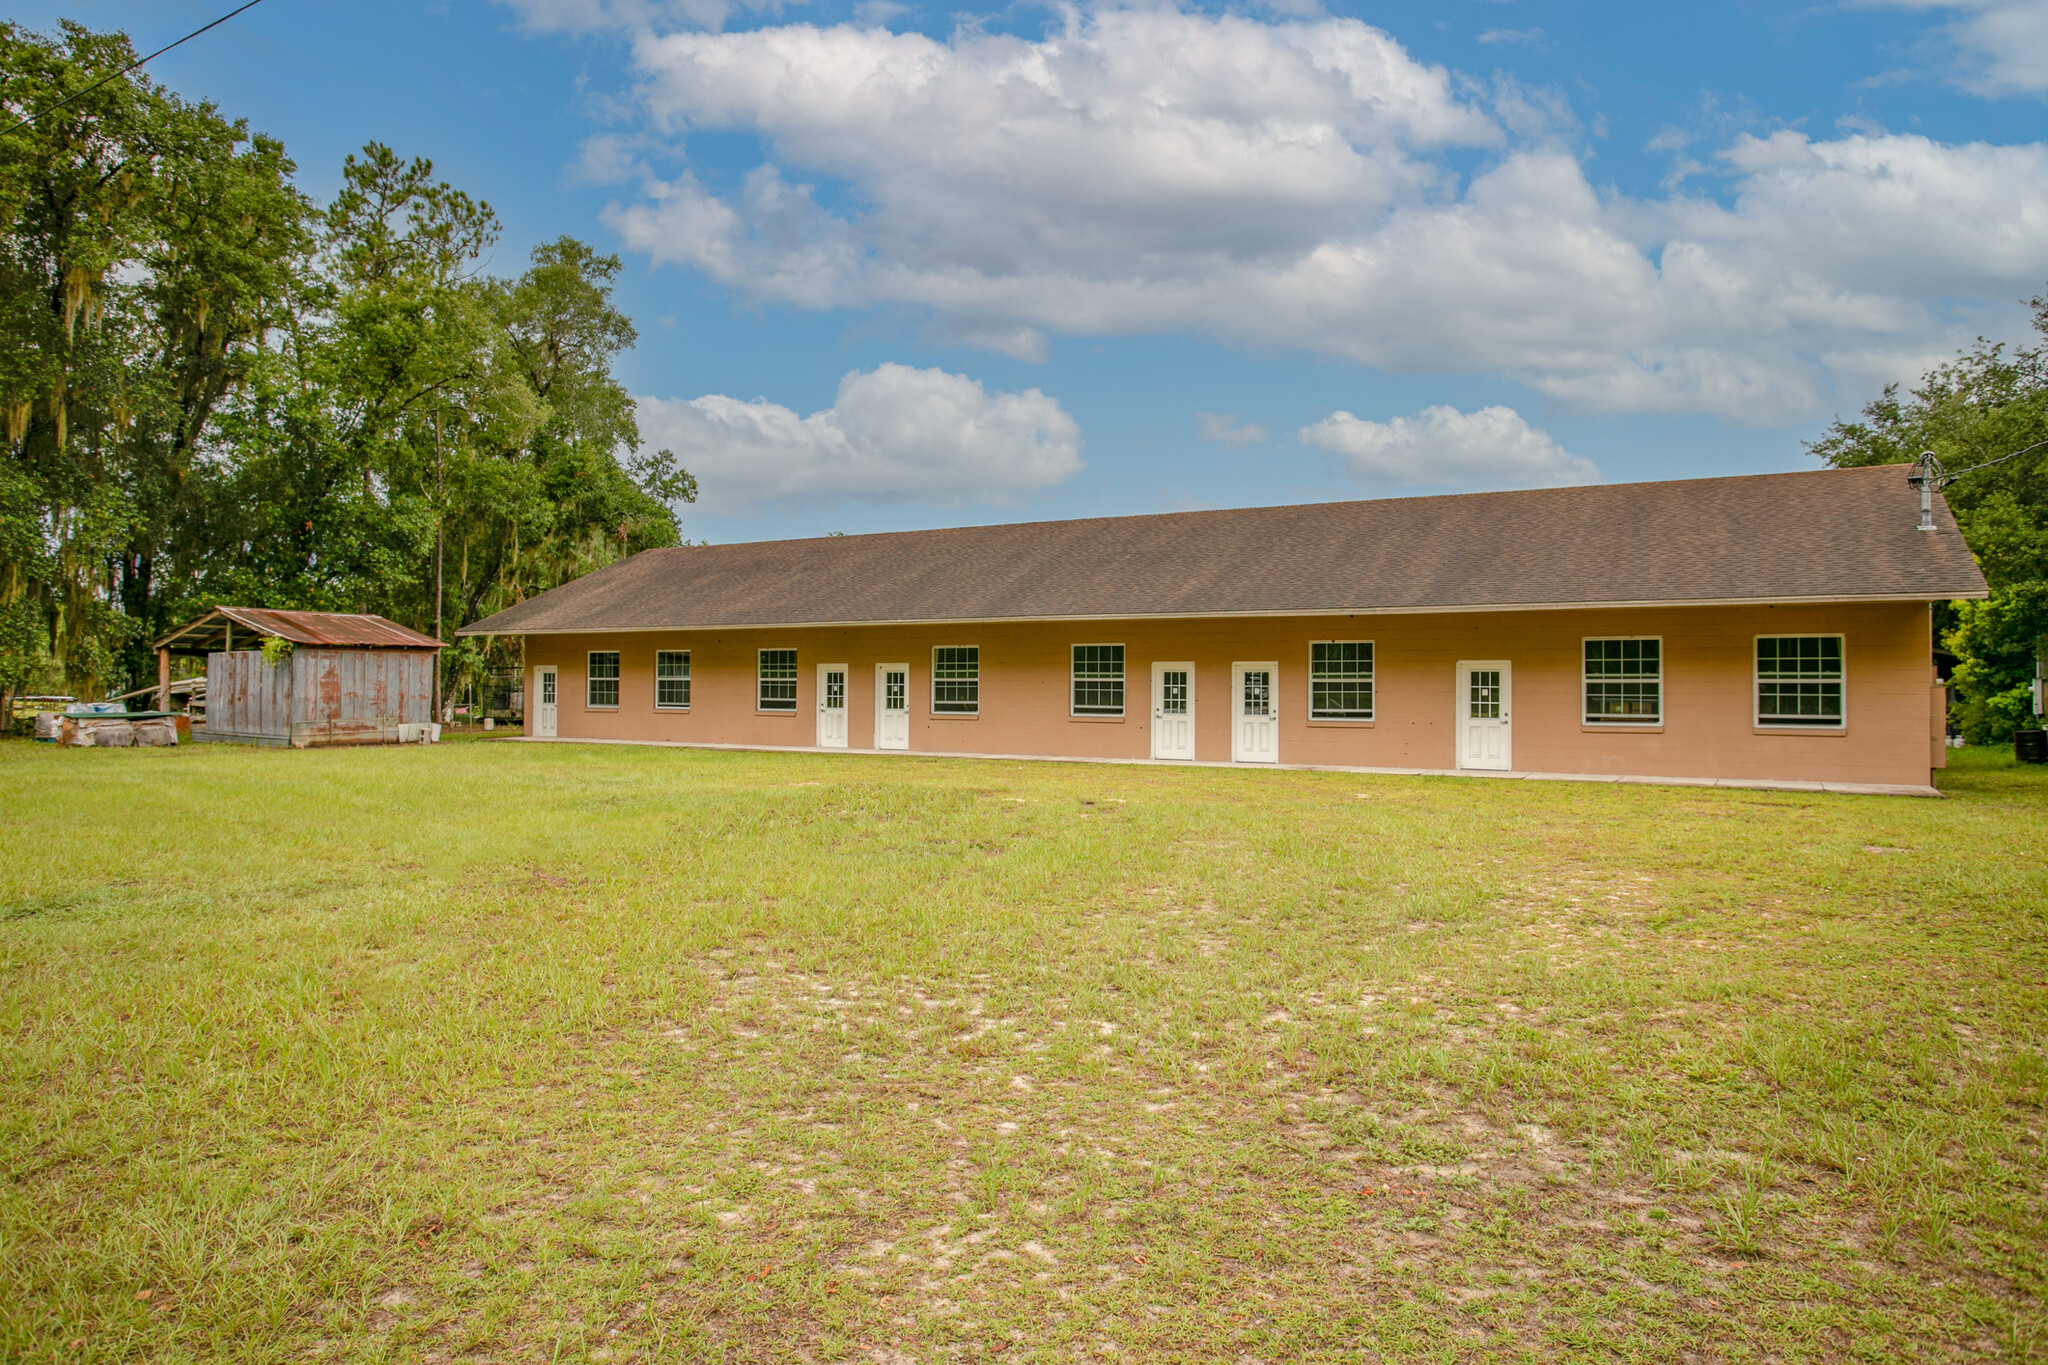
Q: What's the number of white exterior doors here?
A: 6